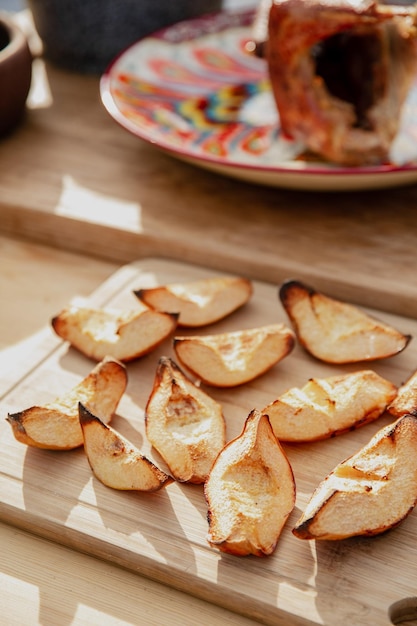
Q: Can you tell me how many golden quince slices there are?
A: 11